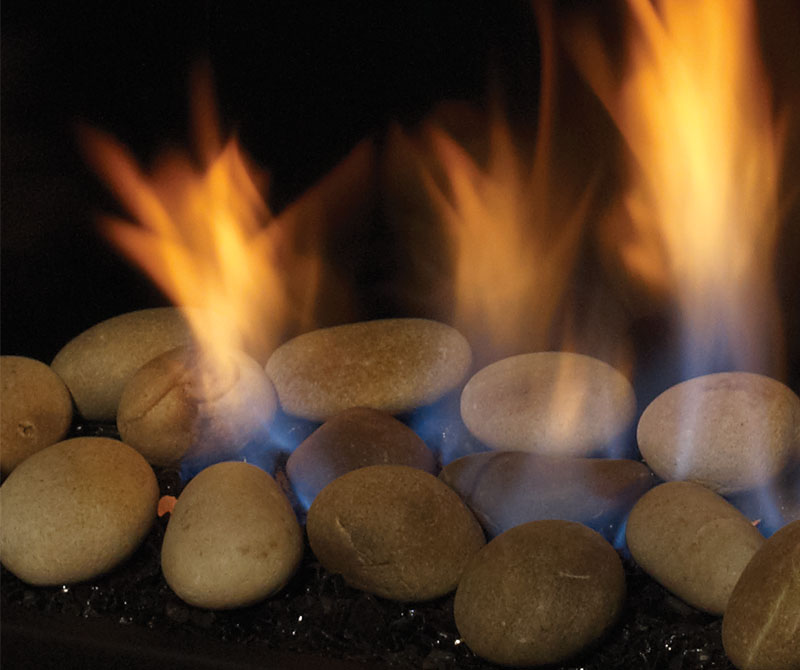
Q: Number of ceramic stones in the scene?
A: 14